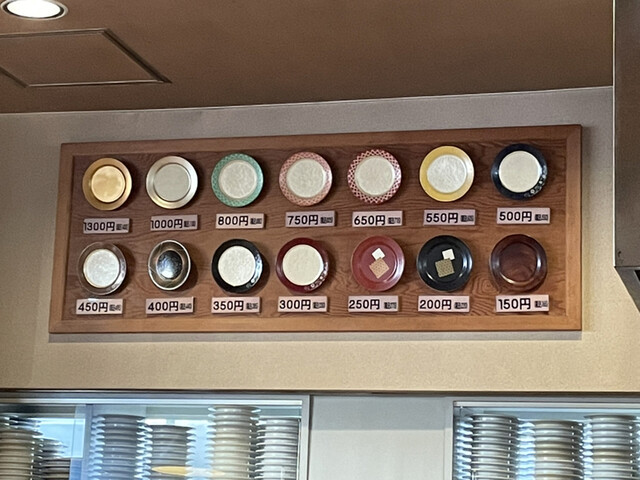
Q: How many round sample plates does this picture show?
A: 14